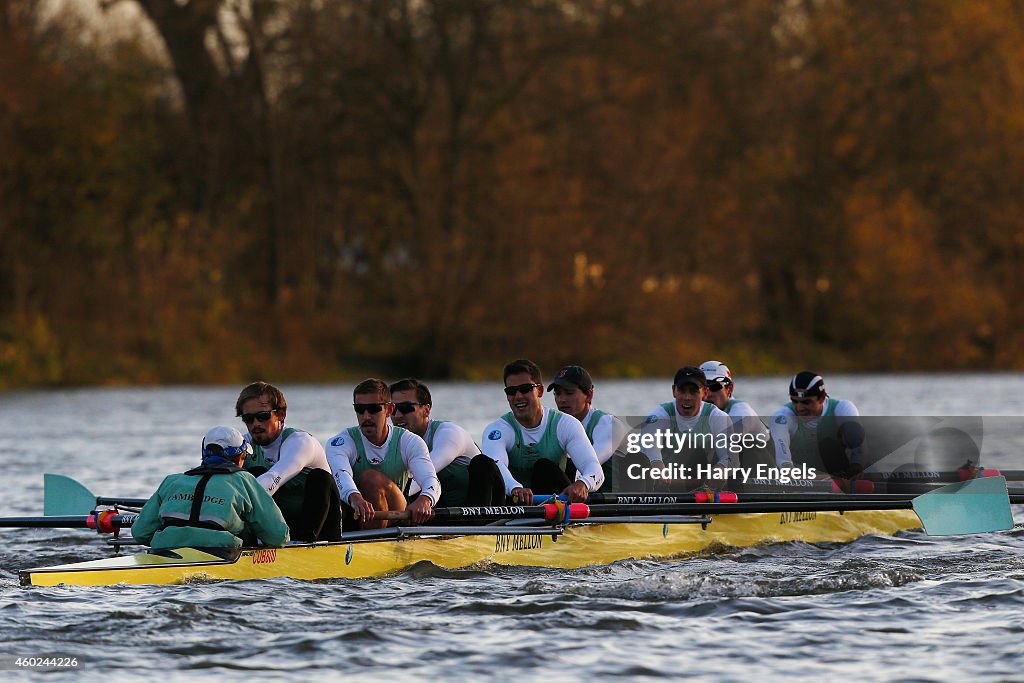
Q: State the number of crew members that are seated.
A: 9